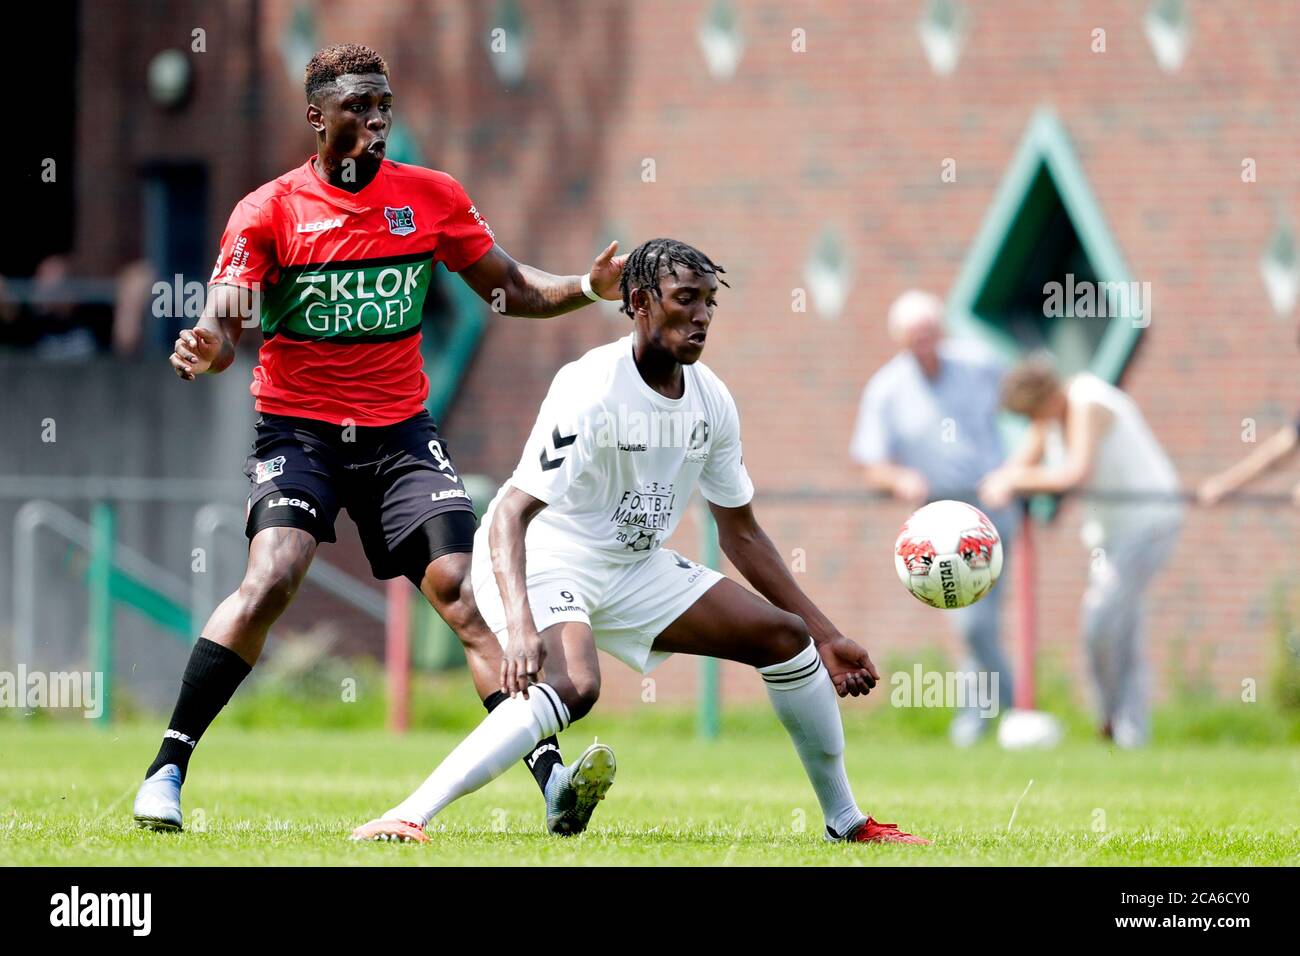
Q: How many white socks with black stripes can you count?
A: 2